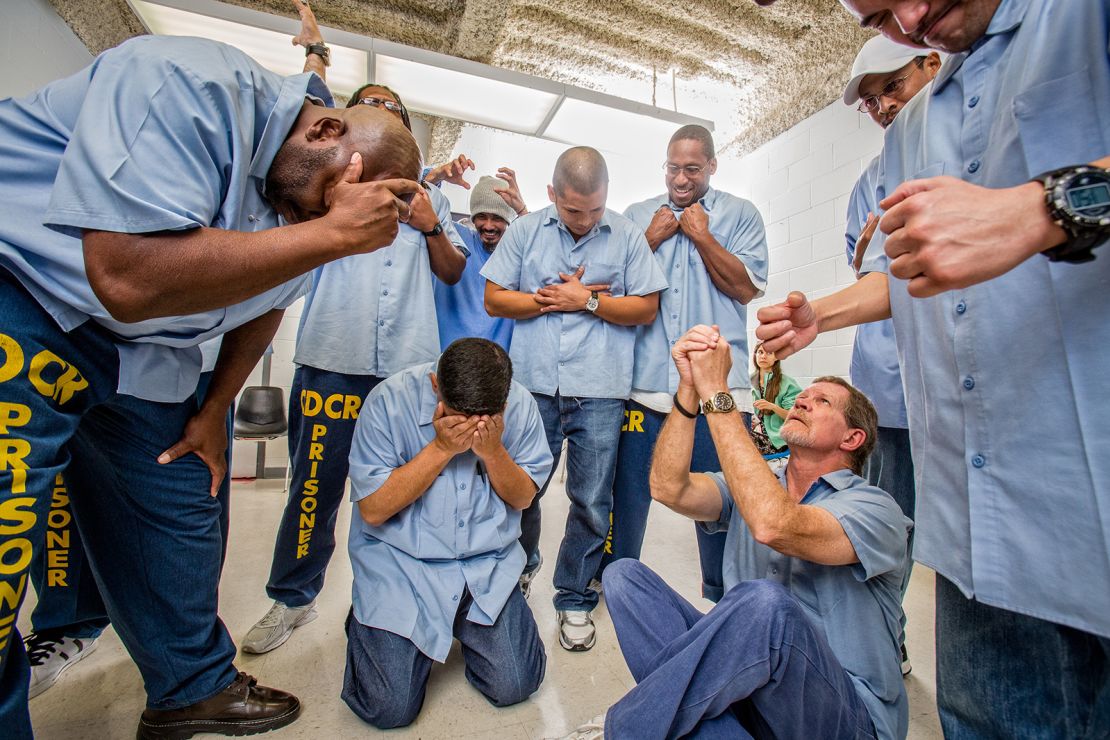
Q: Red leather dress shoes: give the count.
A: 0